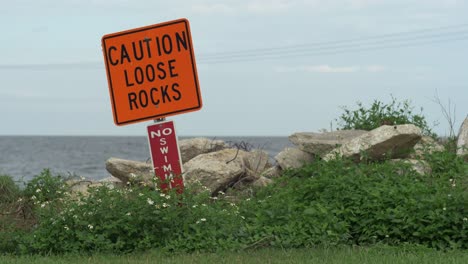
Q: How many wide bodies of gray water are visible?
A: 1